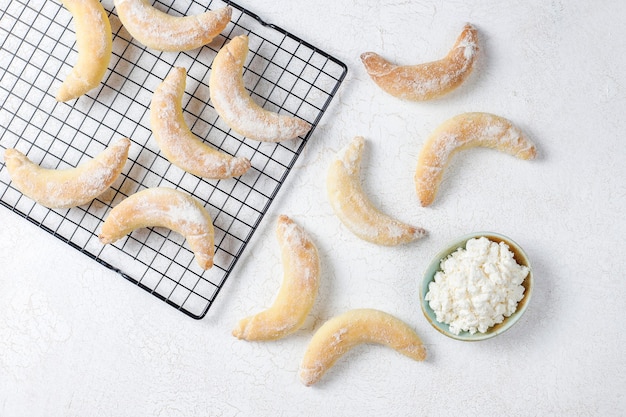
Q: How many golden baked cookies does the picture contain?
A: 11